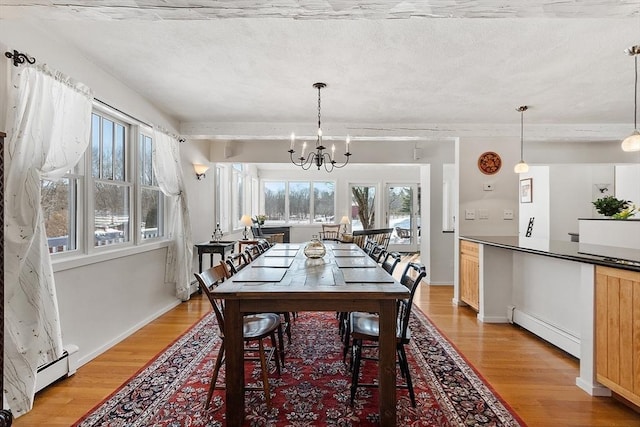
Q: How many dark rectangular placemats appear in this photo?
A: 8